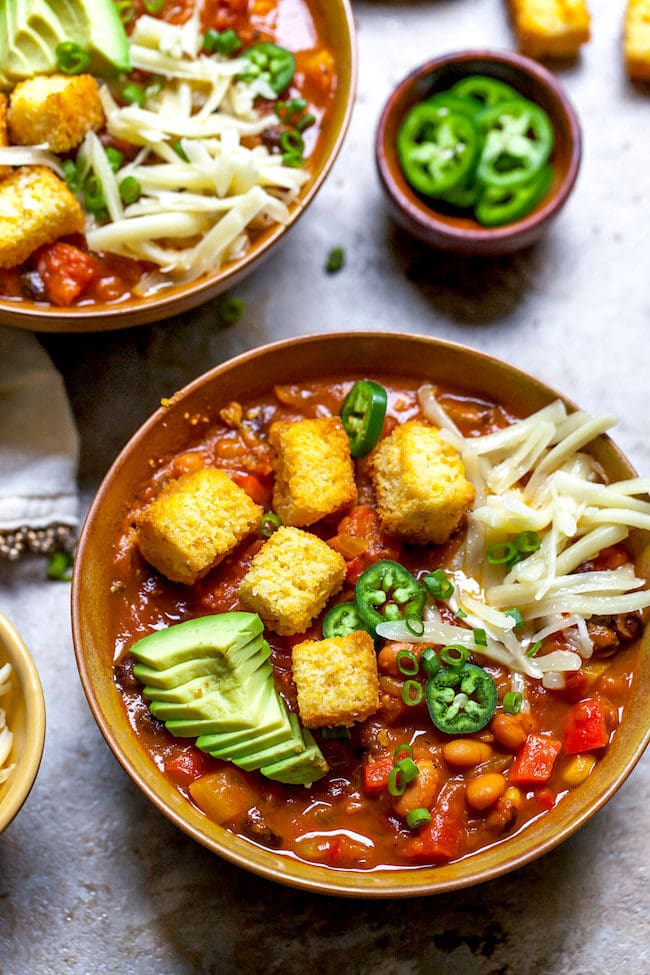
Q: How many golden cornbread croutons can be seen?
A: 10